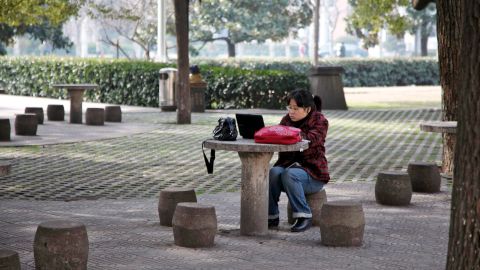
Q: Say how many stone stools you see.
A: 14